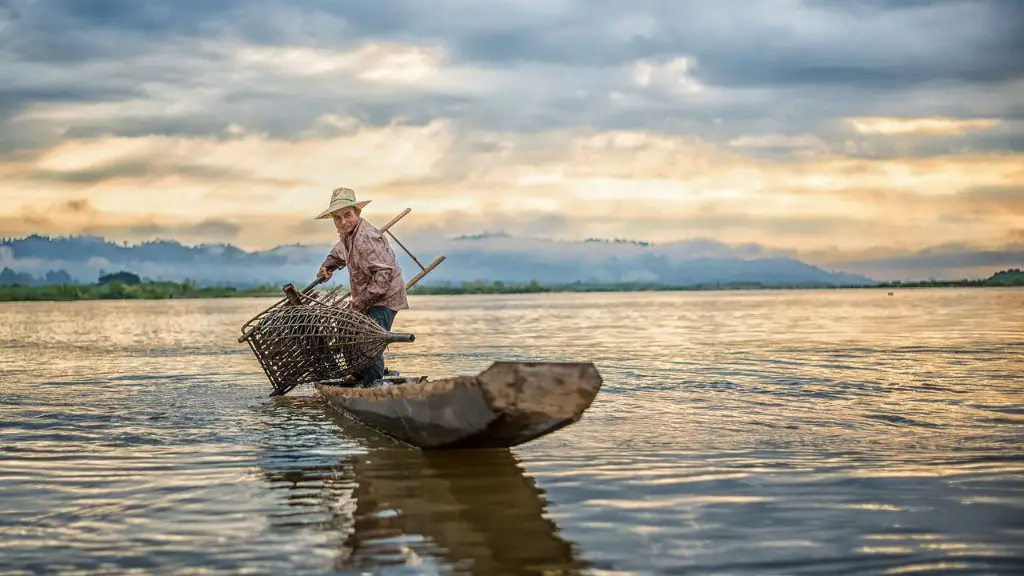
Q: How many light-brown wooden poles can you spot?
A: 2